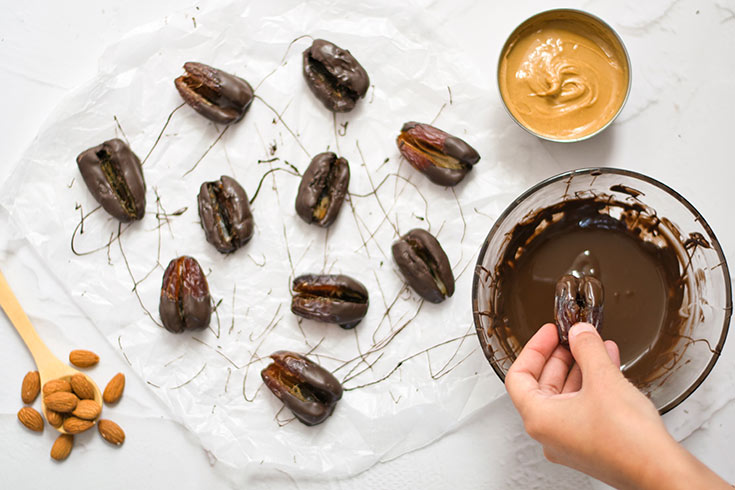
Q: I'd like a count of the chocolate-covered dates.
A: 11